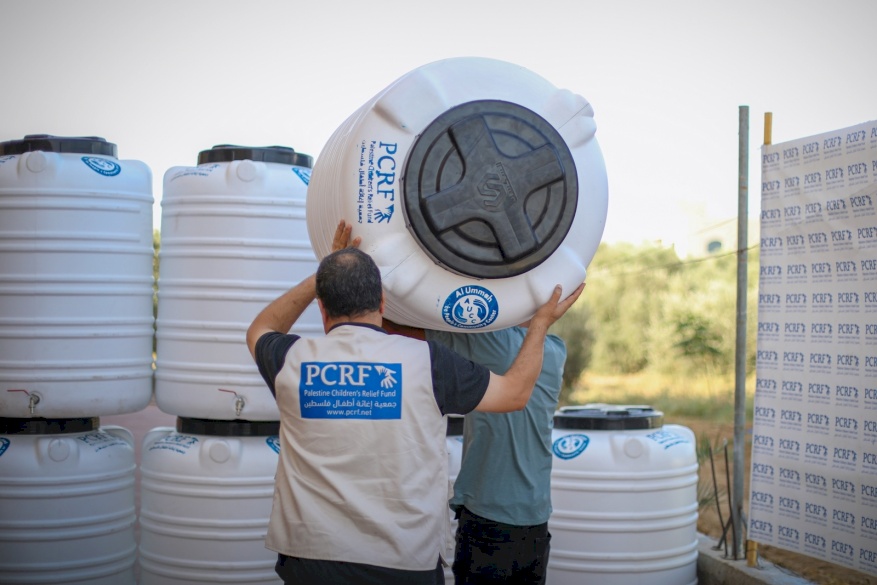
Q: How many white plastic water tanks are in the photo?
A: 7